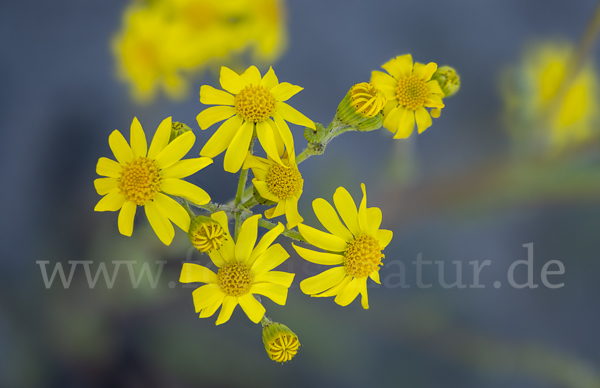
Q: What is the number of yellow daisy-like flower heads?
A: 6